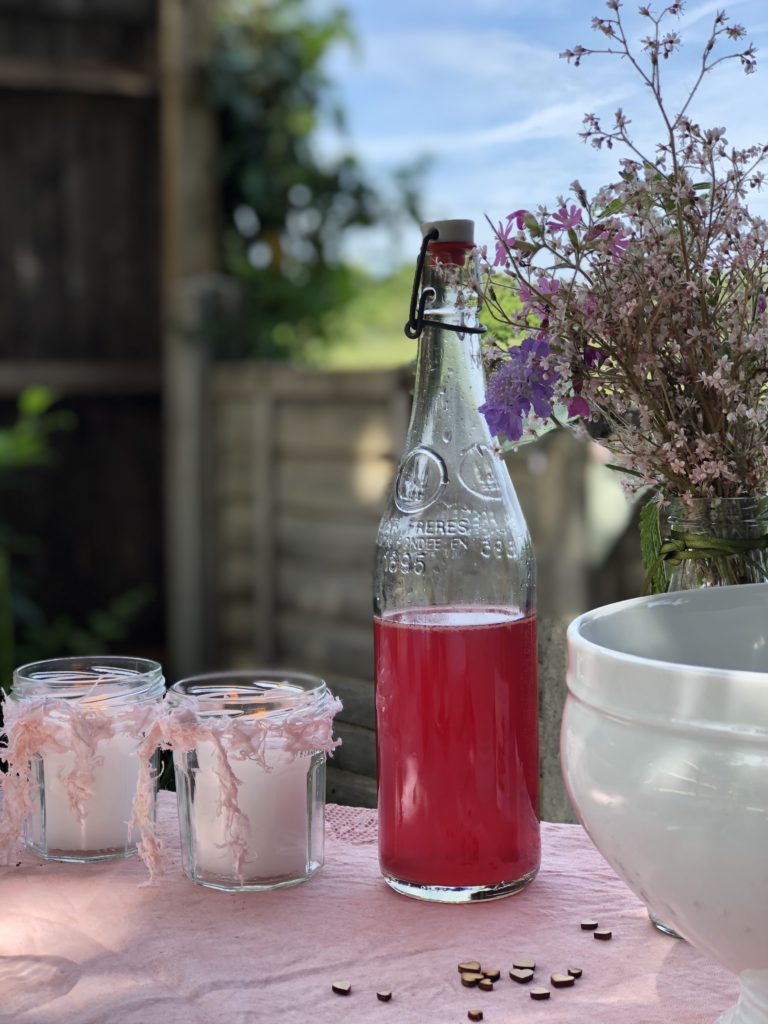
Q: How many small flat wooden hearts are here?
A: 14